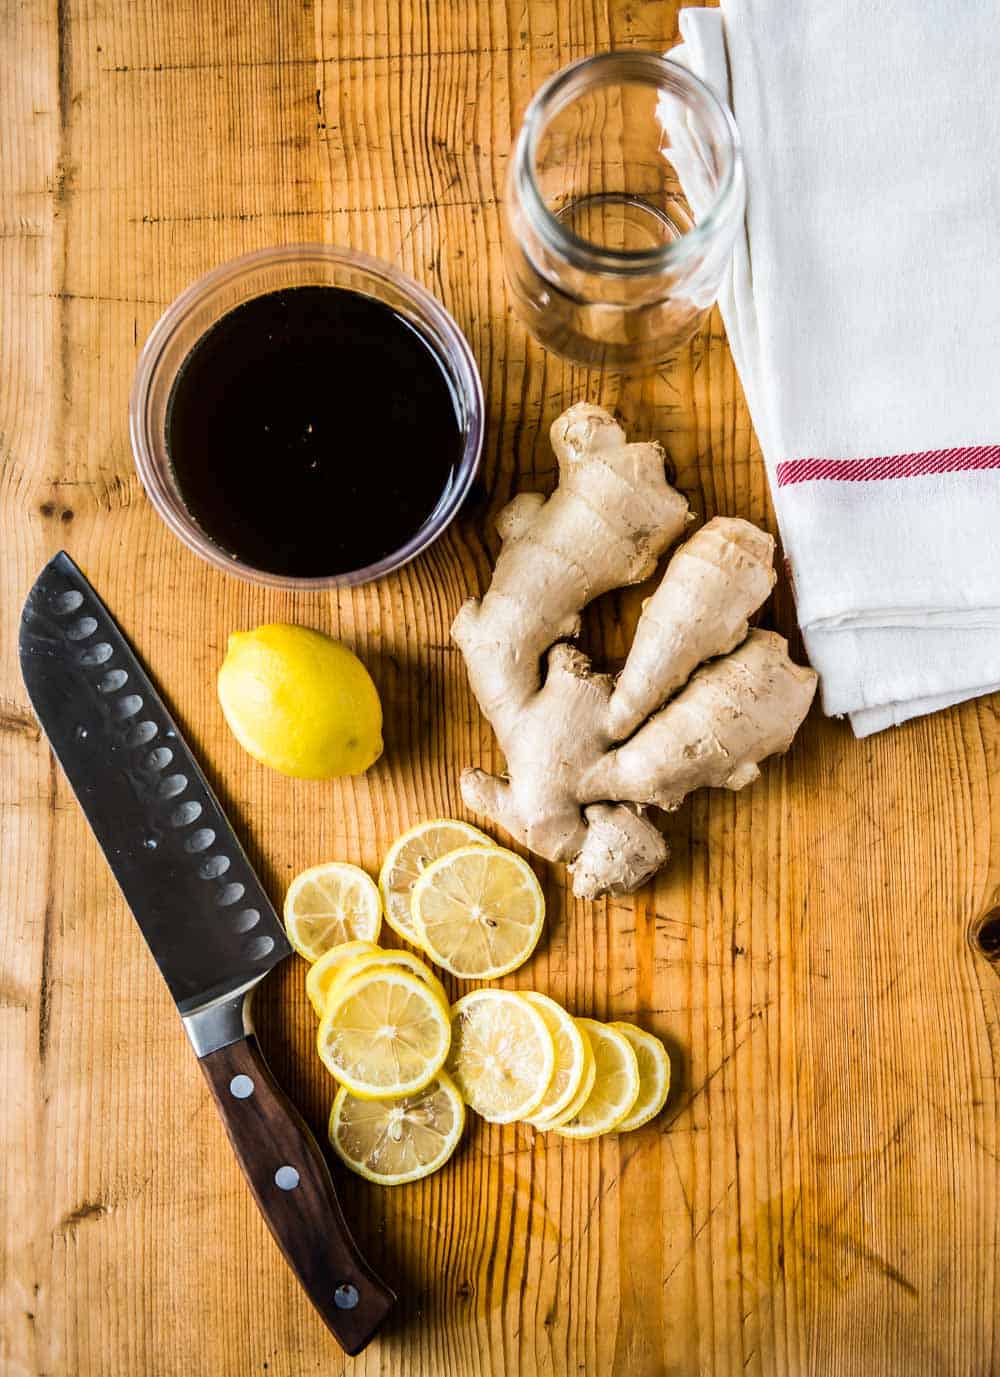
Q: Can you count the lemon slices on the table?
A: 12